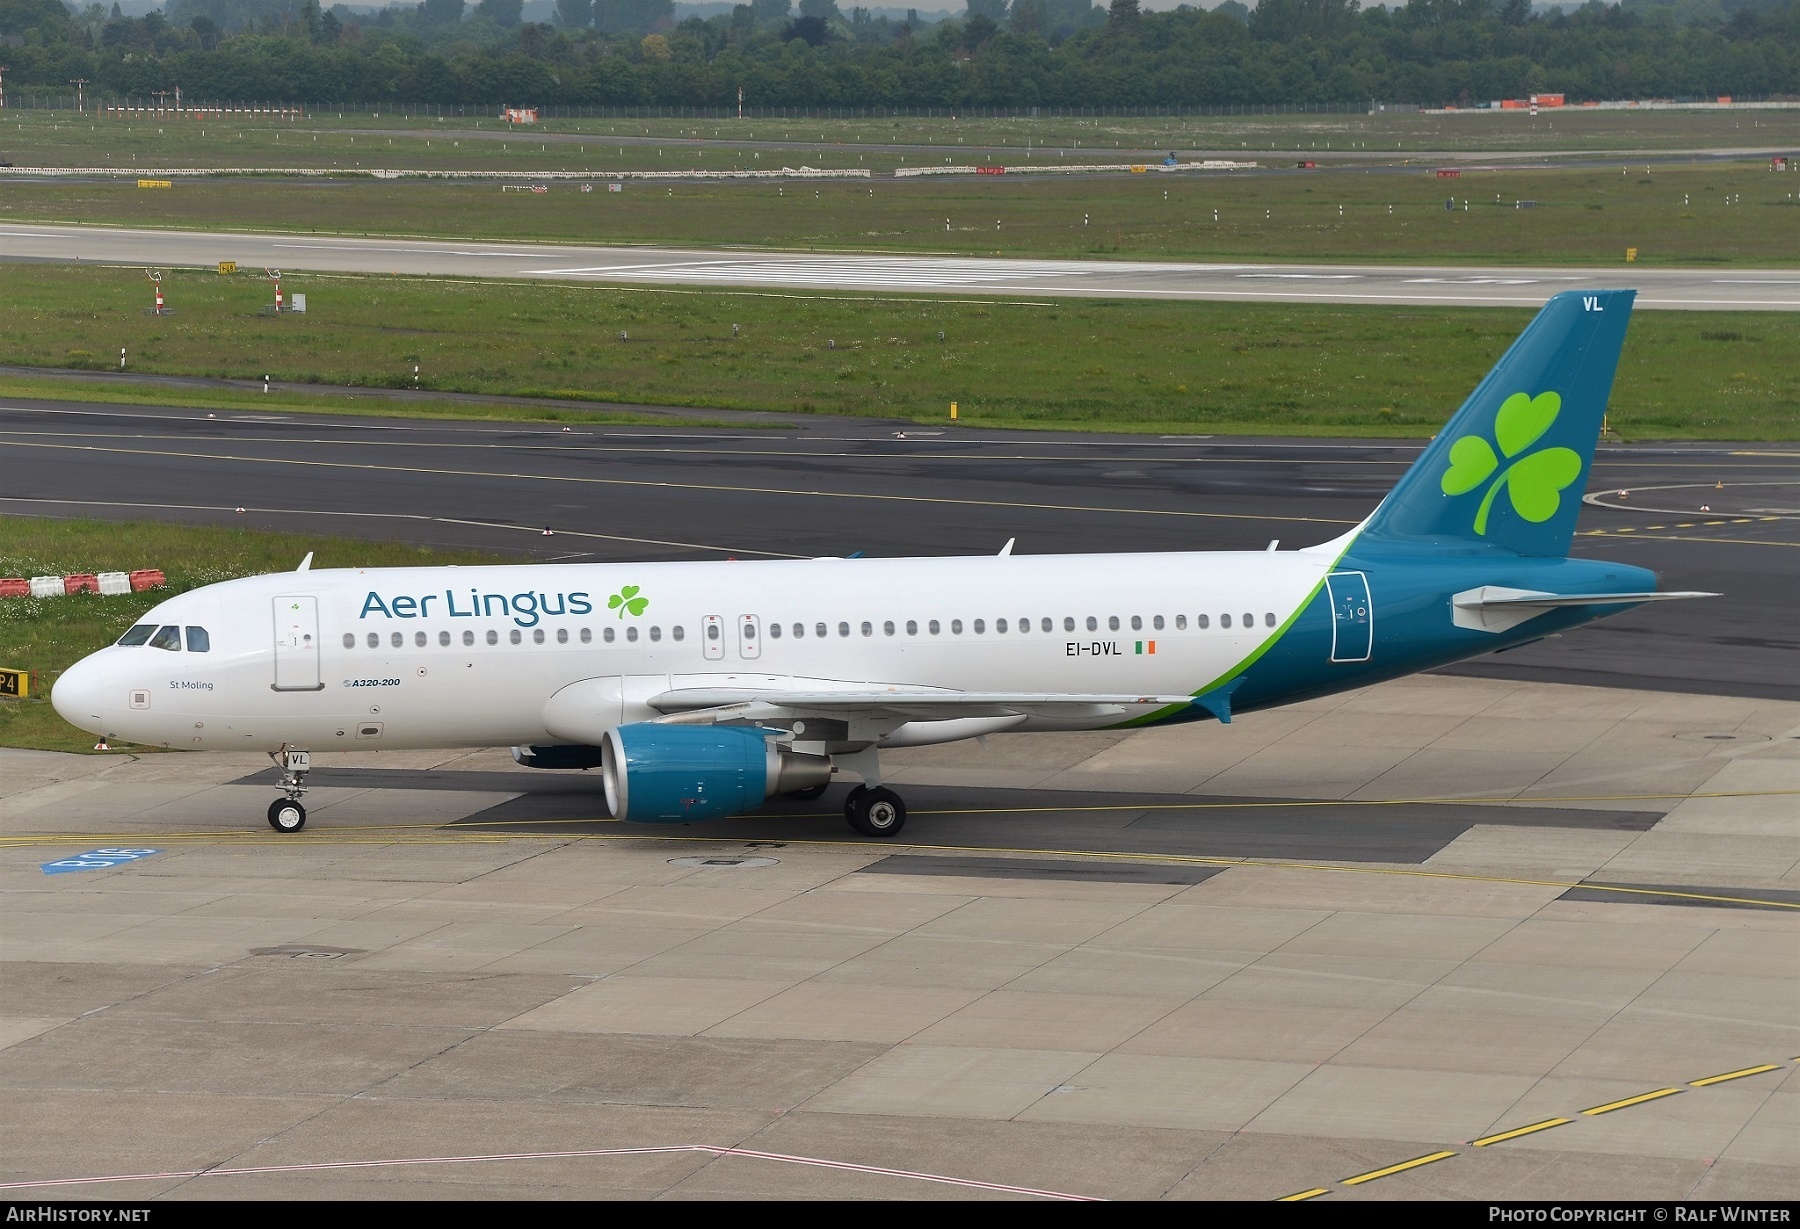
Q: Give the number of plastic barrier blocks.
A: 5